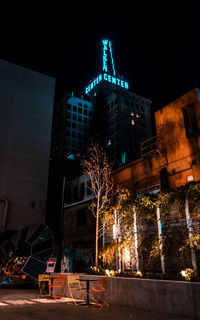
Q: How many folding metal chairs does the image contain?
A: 4